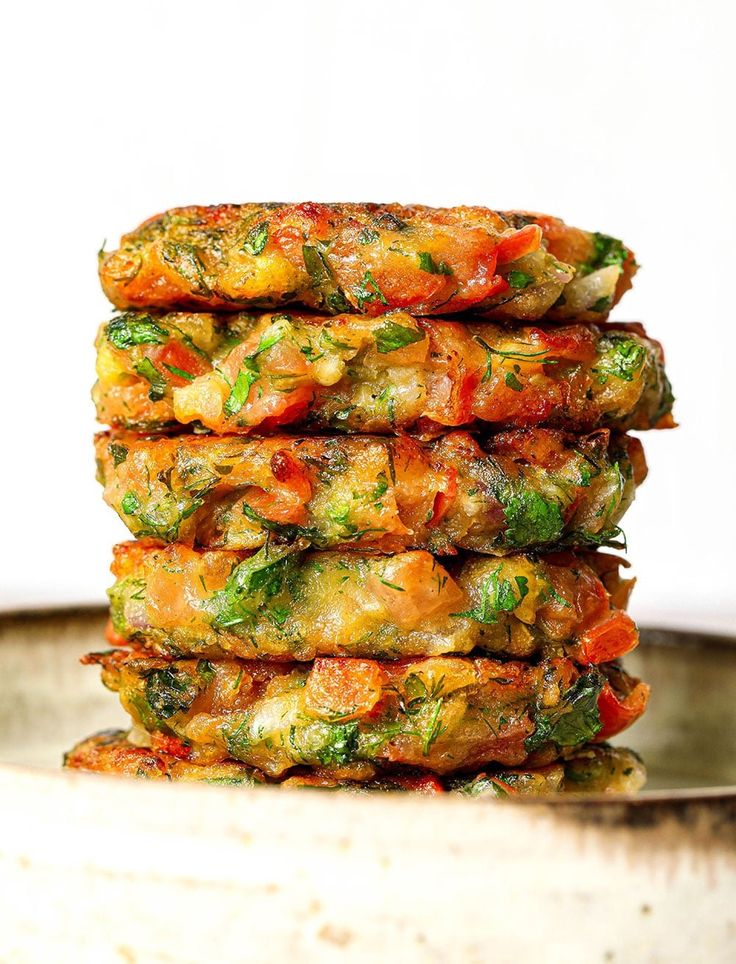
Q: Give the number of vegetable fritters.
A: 6